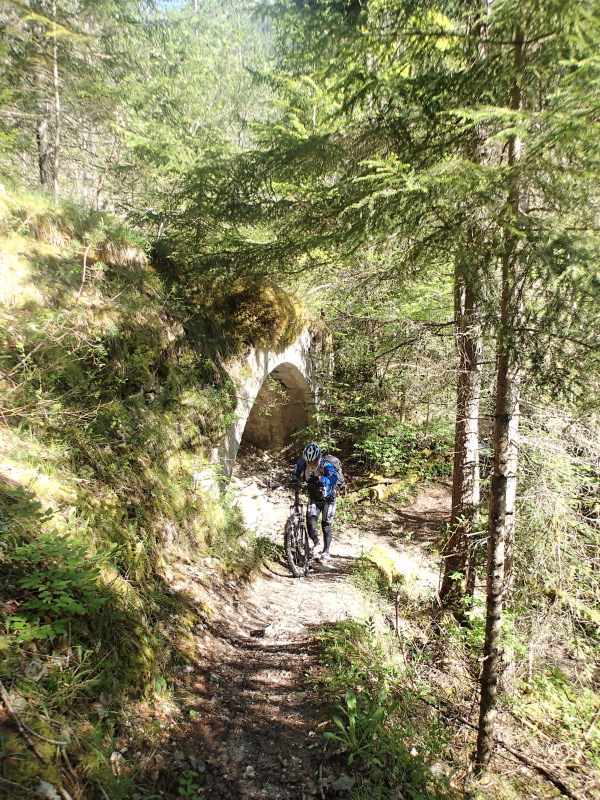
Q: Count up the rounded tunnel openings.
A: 1